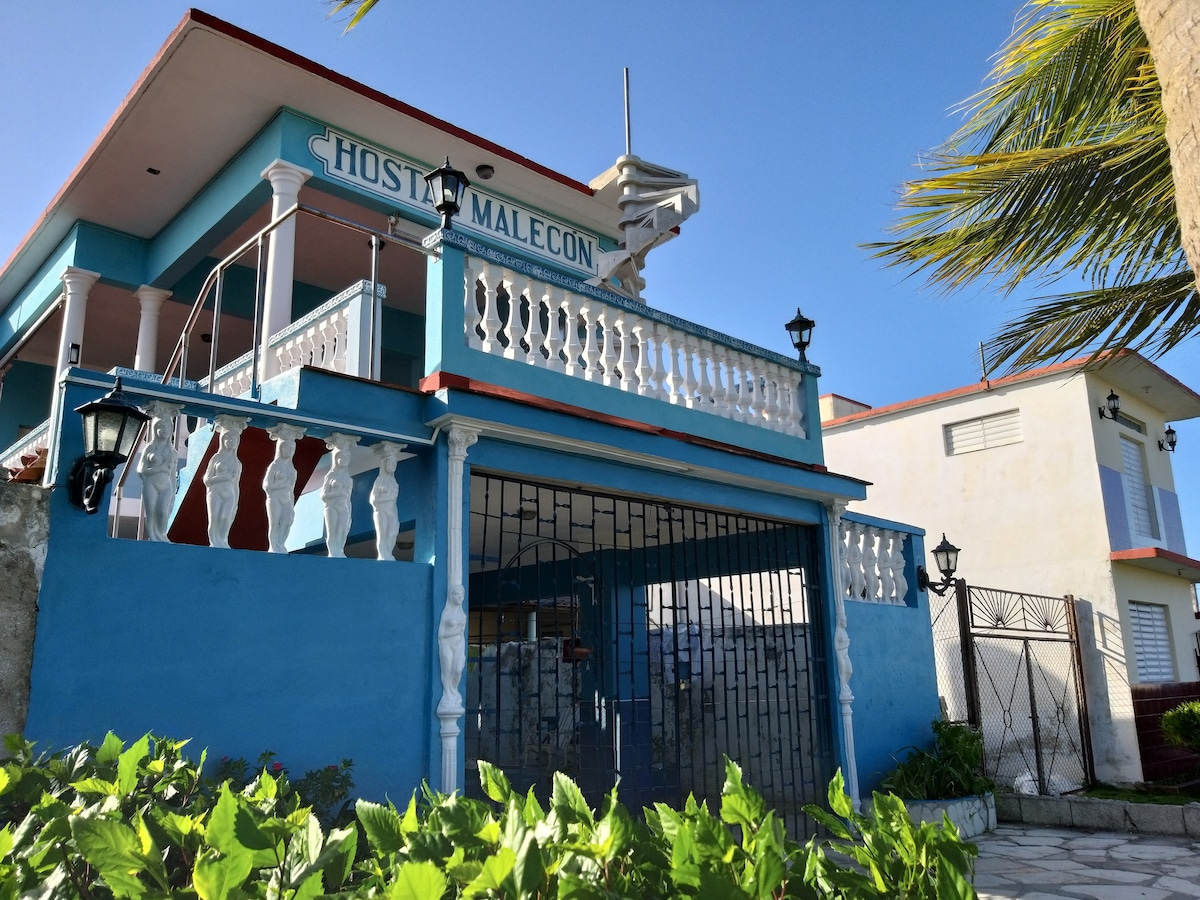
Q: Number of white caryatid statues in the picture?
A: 12